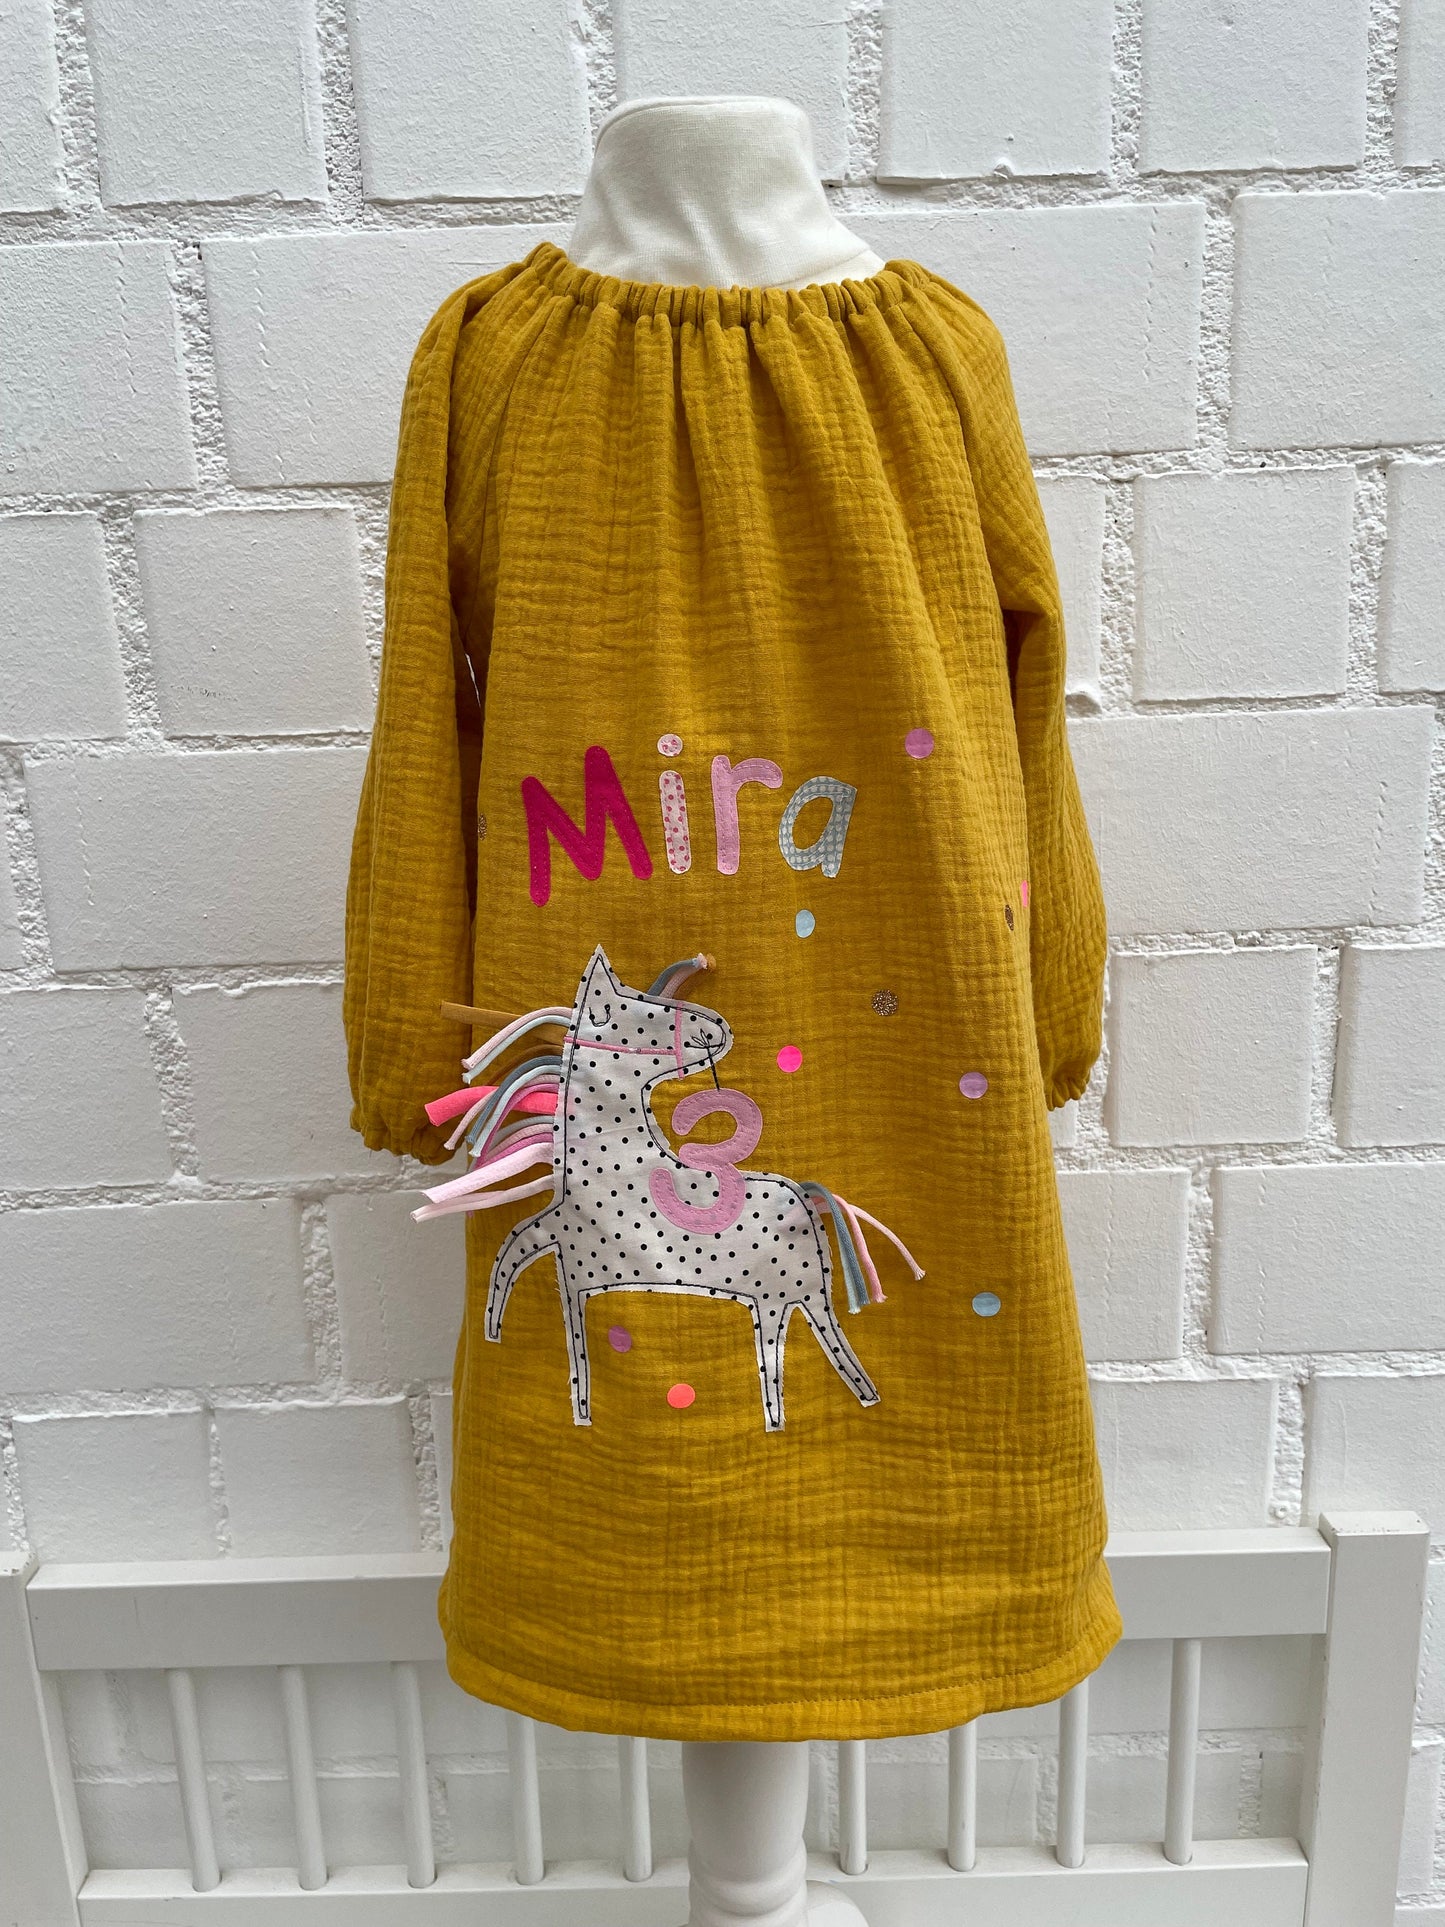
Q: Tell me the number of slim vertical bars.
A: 9